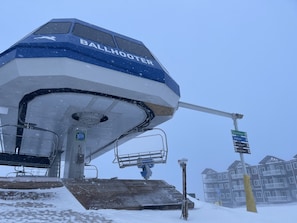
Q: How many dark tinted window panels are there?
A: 3